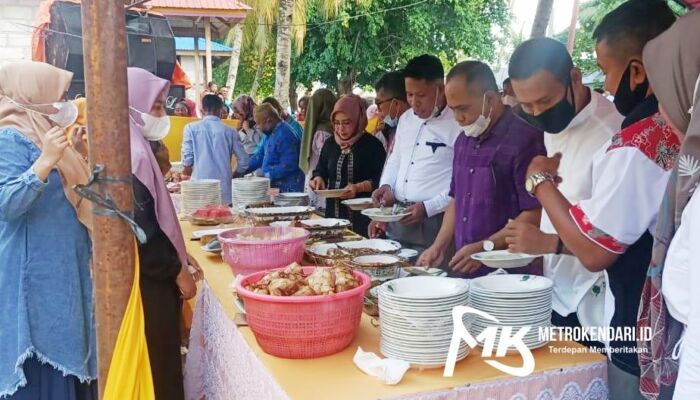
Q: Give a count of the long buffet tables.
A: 1